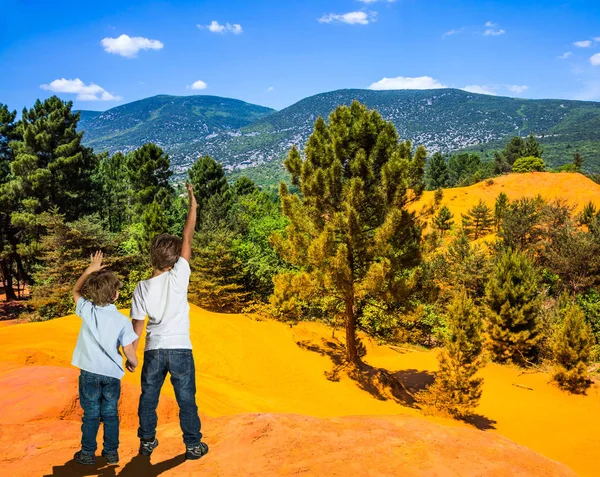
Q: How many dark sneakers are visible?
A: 4